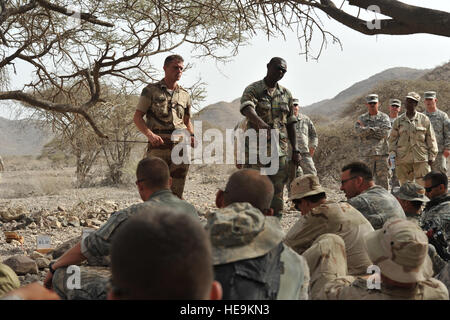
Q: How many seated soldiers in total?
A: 9